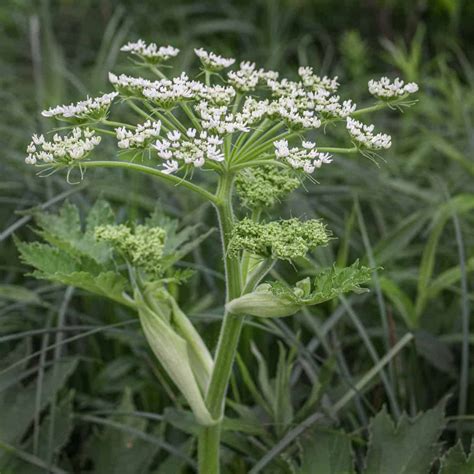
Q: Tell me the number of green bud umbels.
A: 3